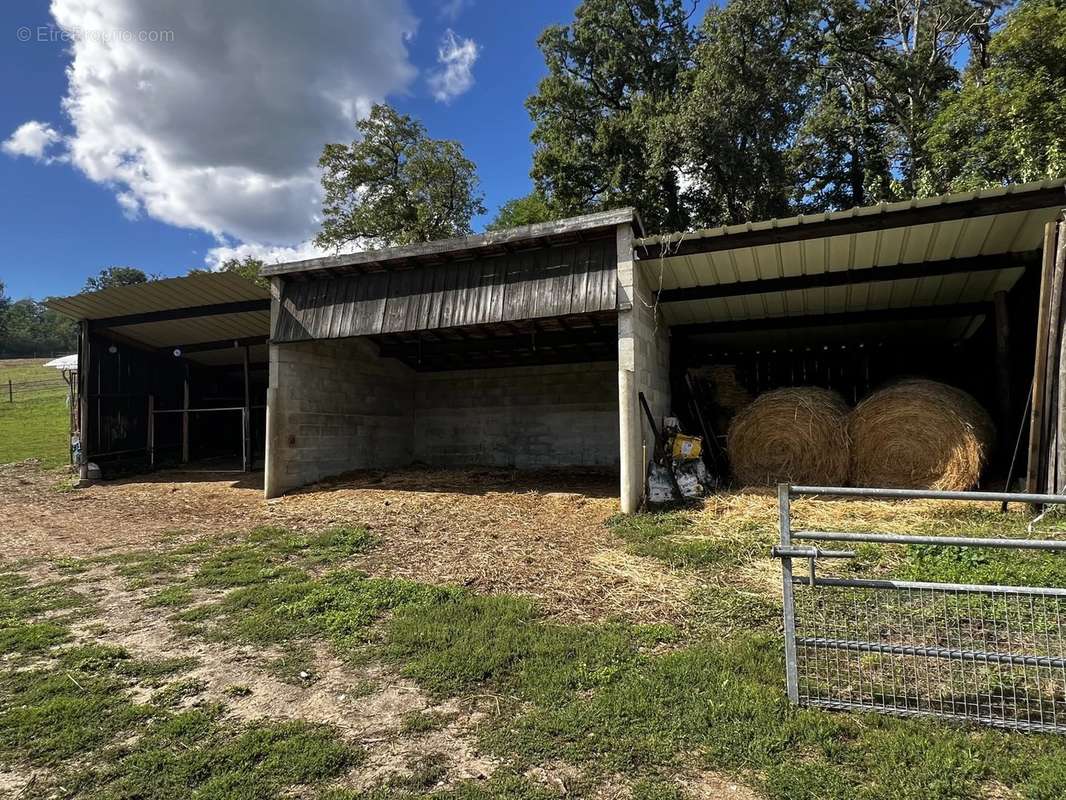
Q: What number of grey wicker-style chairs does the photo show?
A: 0